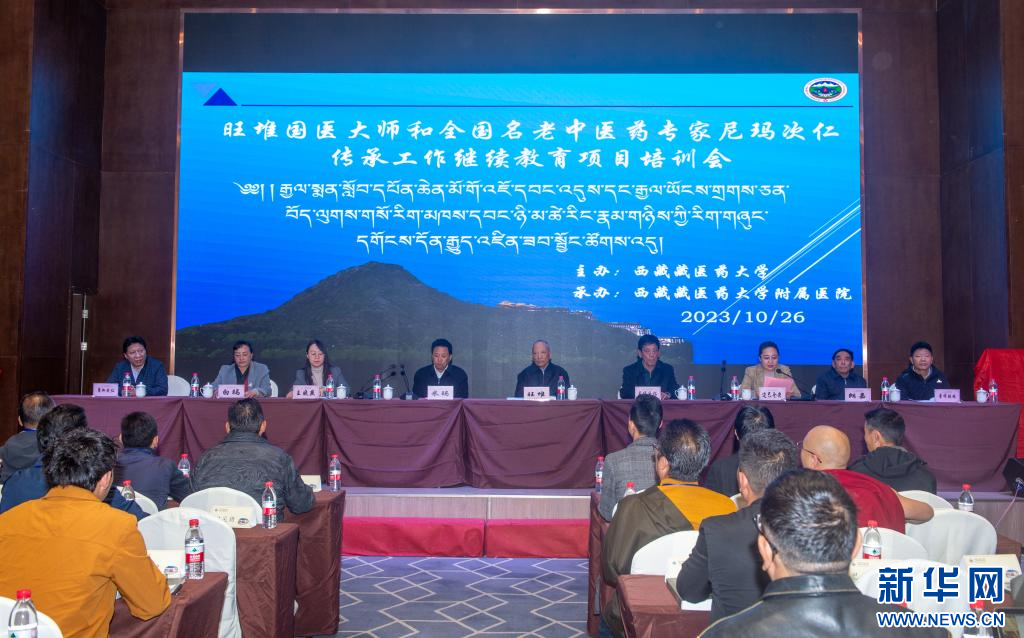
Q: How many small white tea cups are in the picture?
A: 9